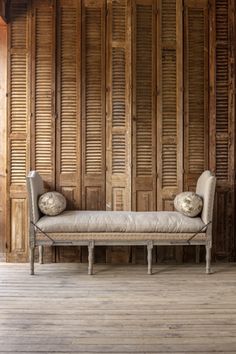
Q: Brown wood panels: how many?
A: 9